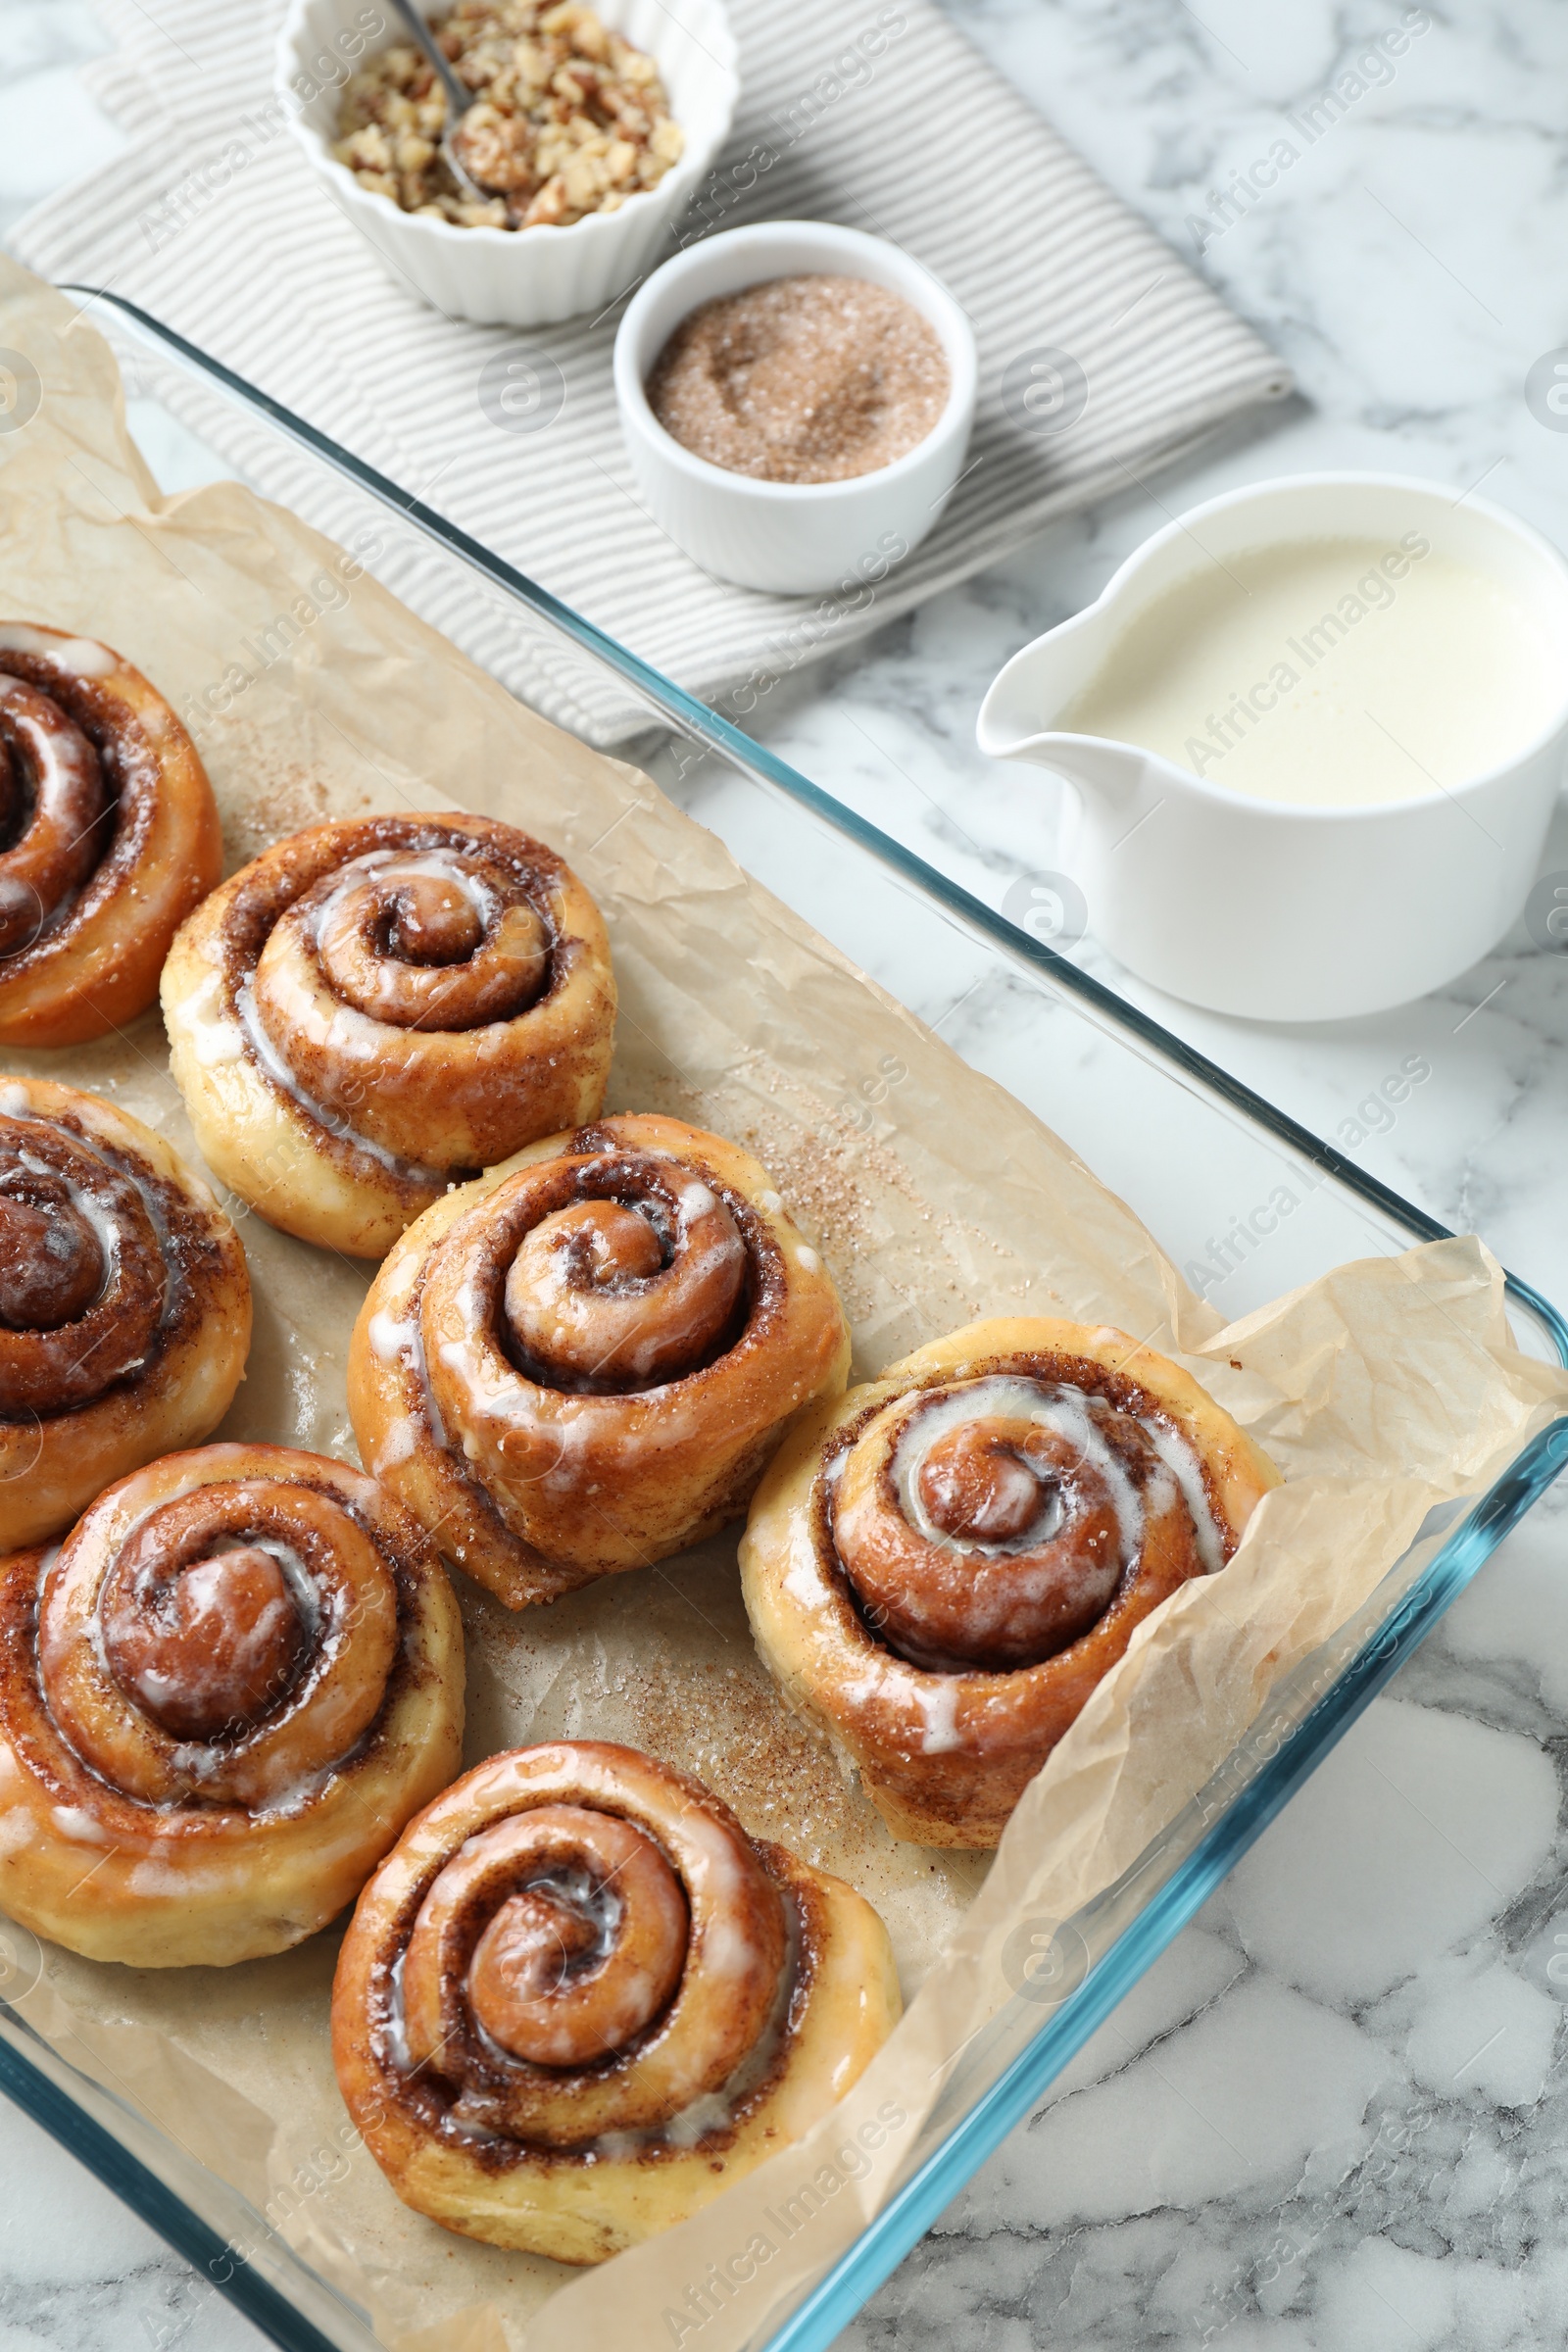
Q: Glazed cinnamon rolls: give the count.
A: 7